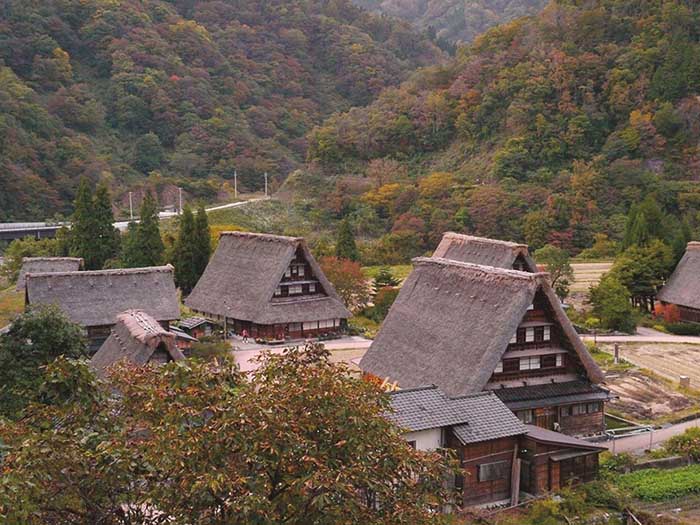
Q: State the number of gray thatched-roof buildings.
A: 7